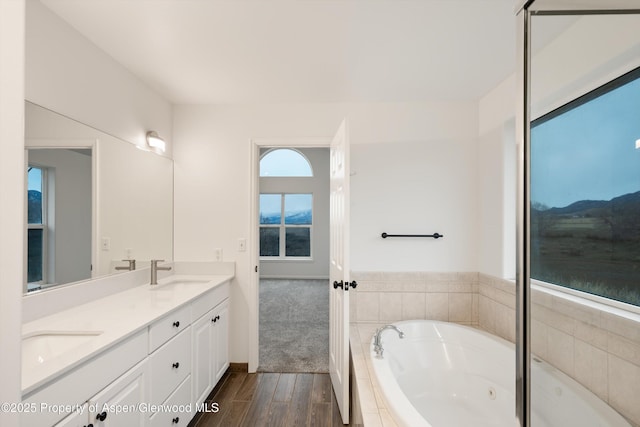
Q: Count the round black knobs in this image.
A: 9